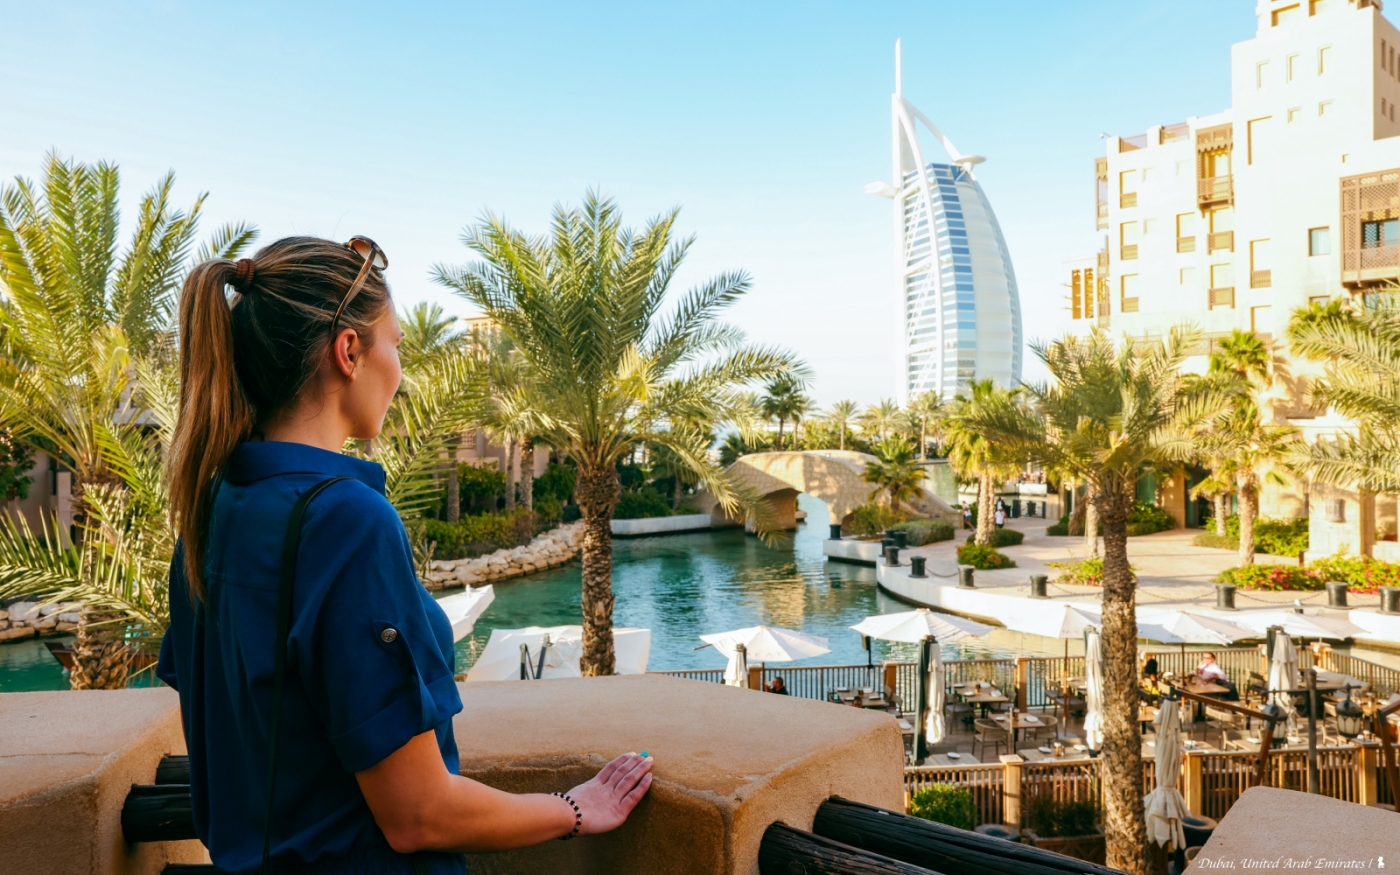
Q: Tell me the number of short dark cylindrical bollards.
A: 11